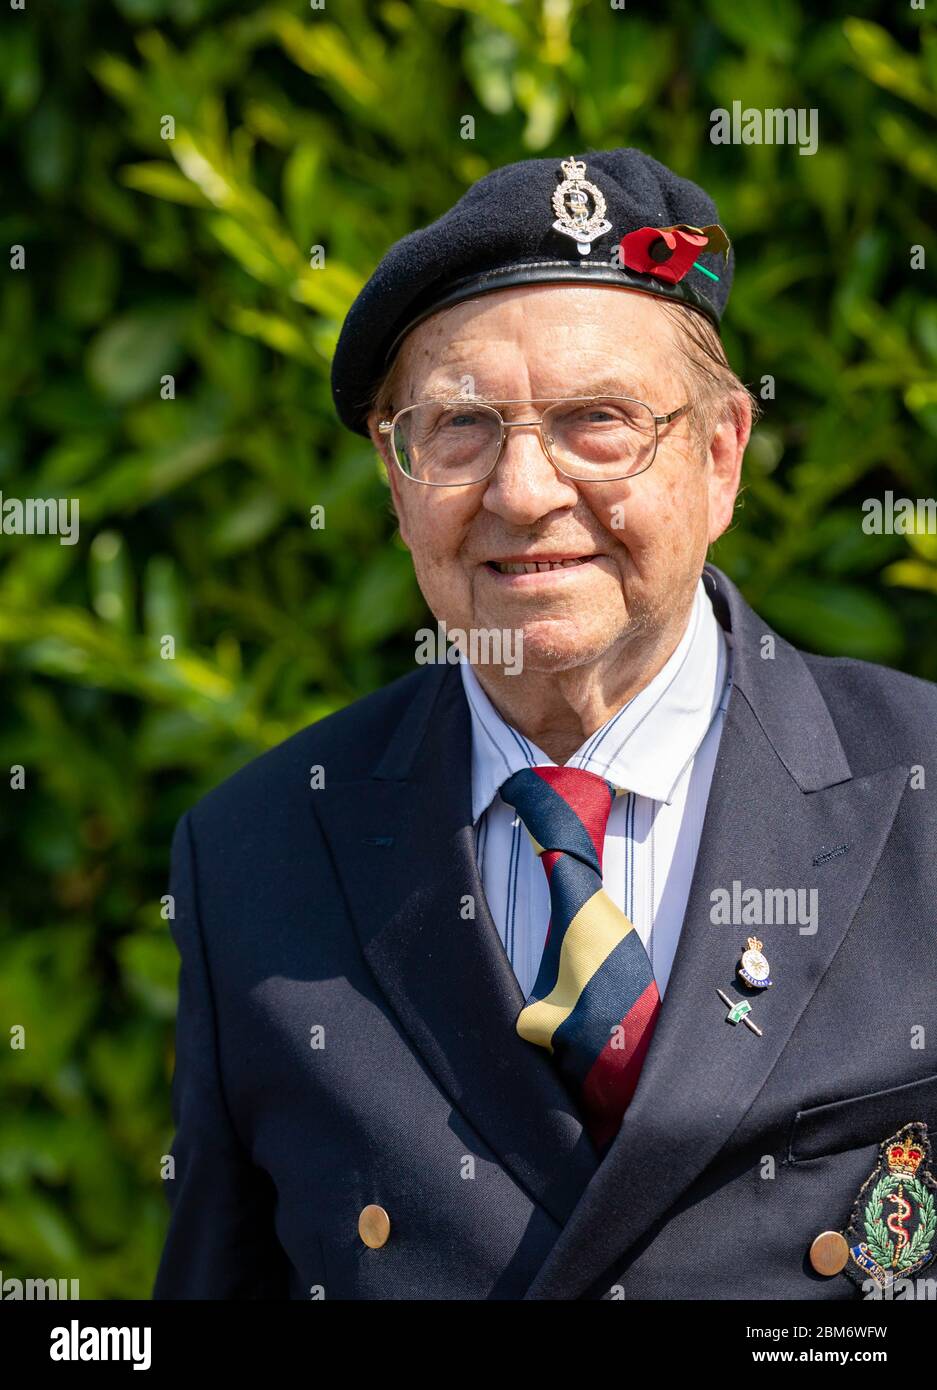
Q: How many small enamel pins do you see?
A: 2